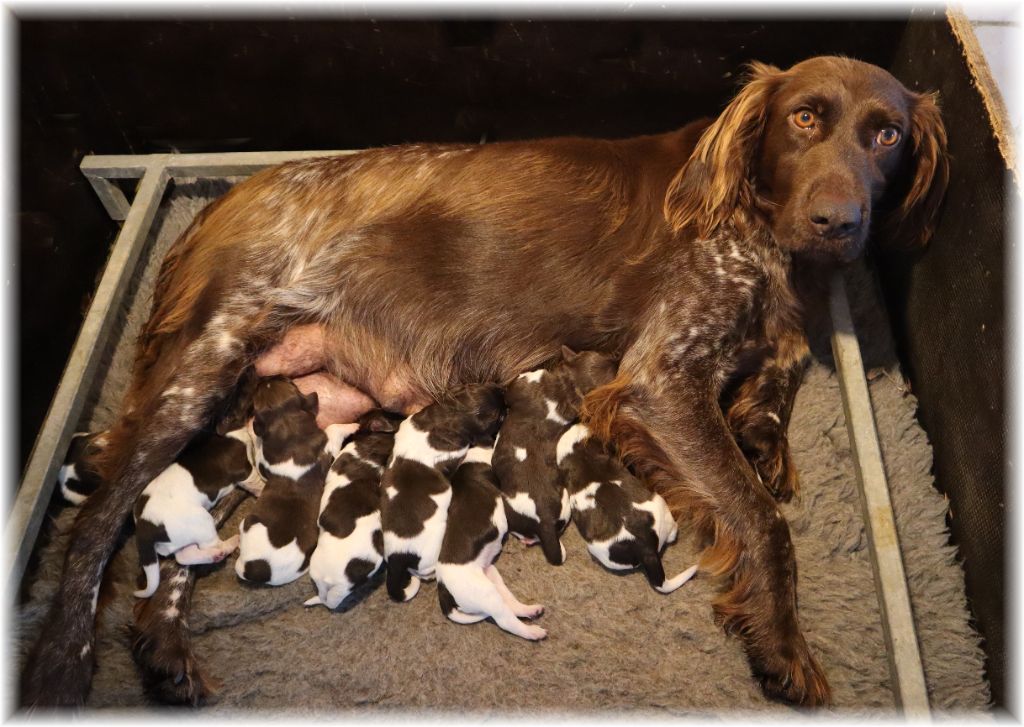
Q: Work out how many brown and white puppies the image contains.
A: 8